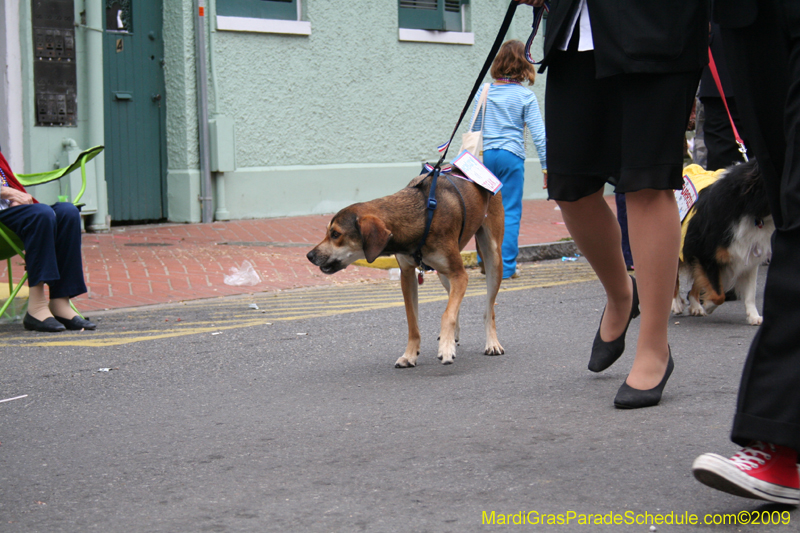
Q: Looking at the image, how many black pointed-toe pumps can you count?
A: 2